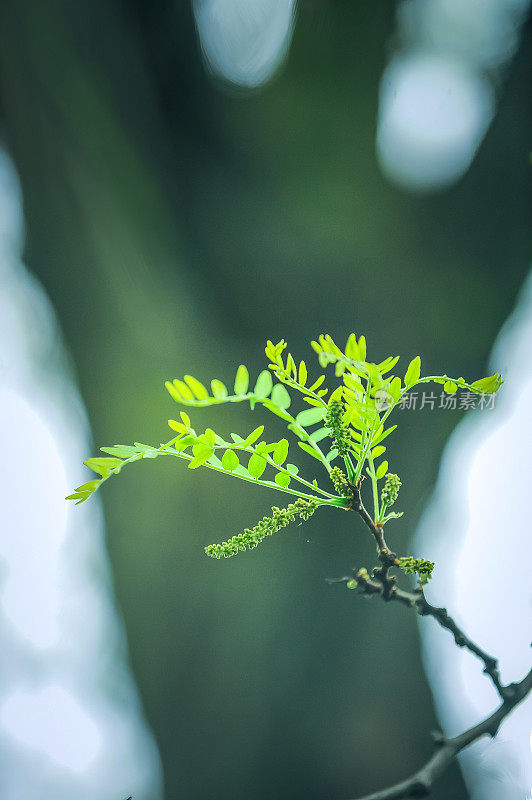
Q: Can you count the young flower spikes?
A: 5